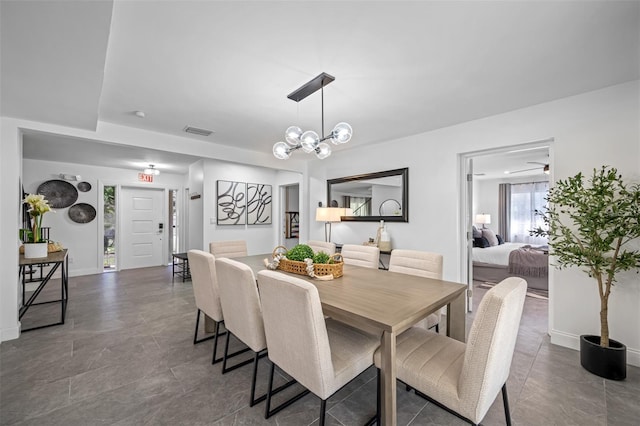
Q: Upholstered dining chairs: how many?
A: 8